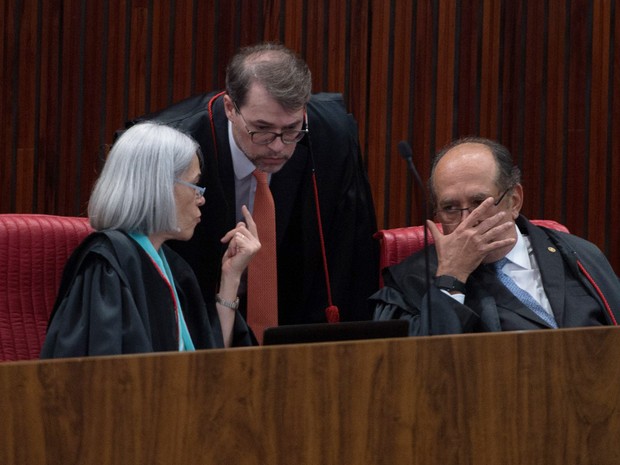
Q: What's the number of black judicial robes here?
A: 3